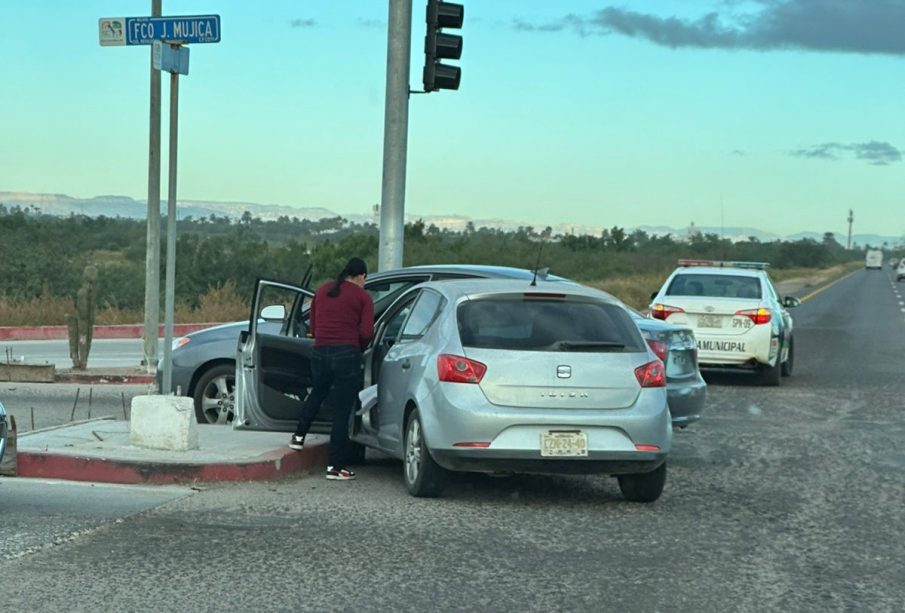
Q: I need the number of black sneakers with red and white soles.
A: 2